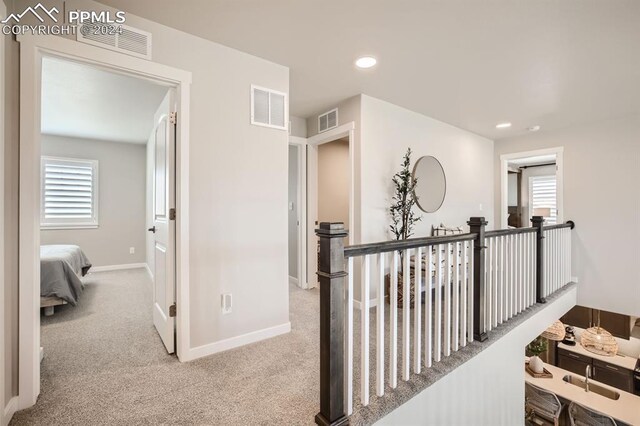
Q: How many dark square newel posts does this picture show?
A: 3